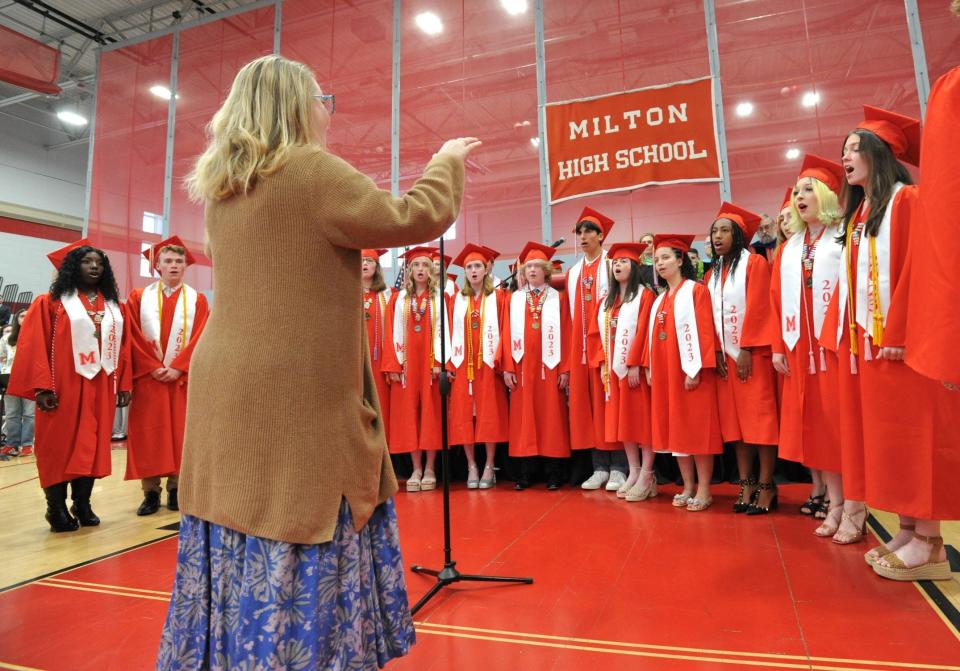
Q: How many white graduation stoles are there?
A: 12